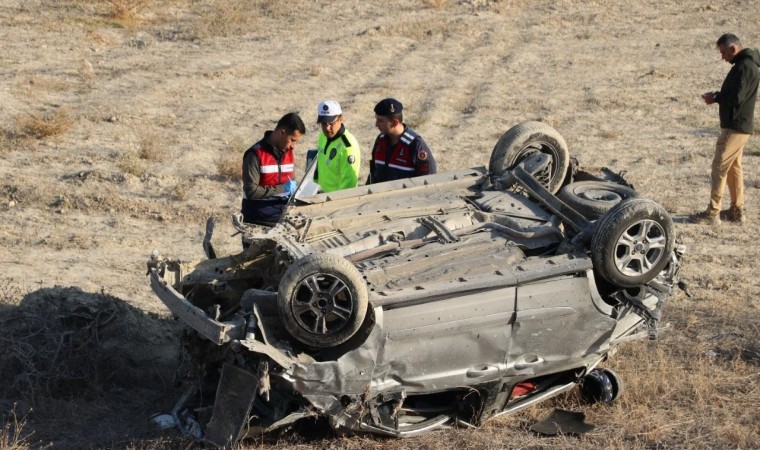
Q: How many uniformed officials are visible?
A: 3